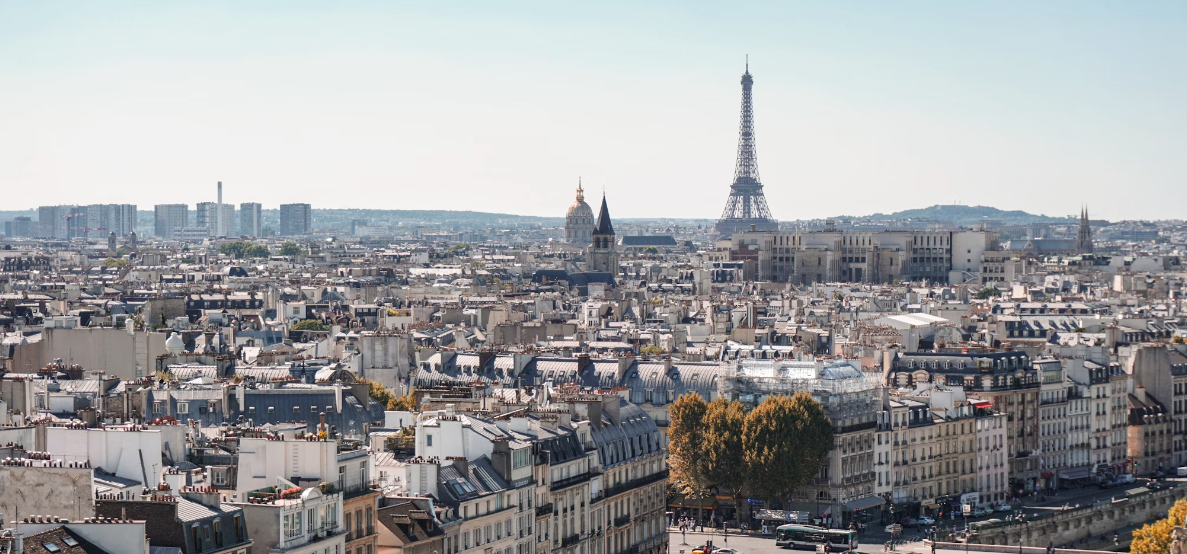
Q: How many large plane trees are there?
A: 3